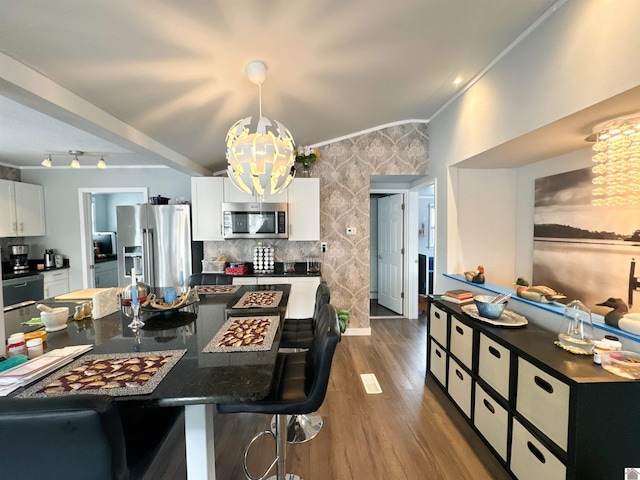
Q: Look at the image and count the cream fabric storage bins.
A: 8